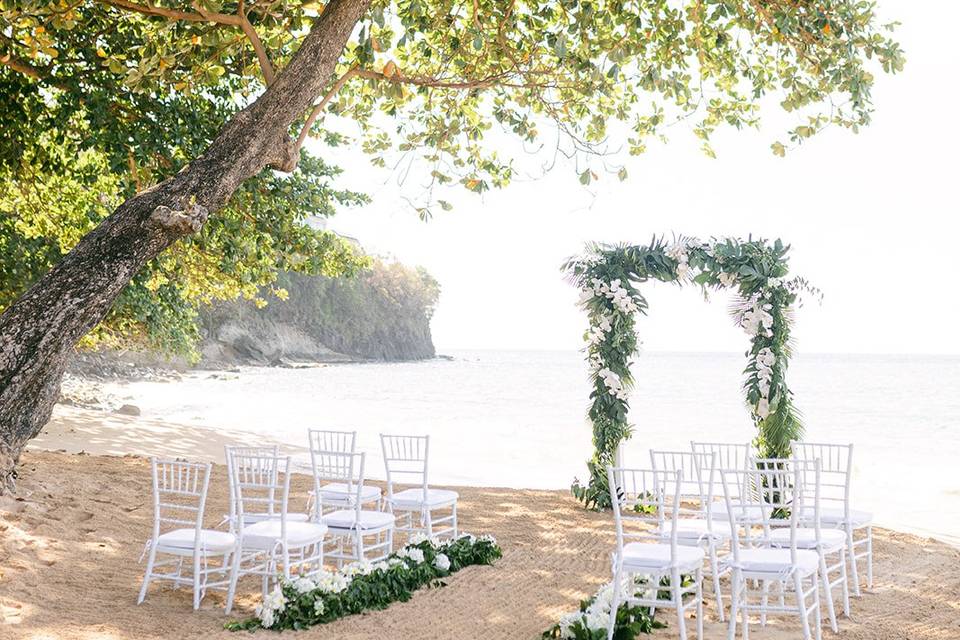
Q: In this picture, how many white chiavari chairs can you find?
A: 12